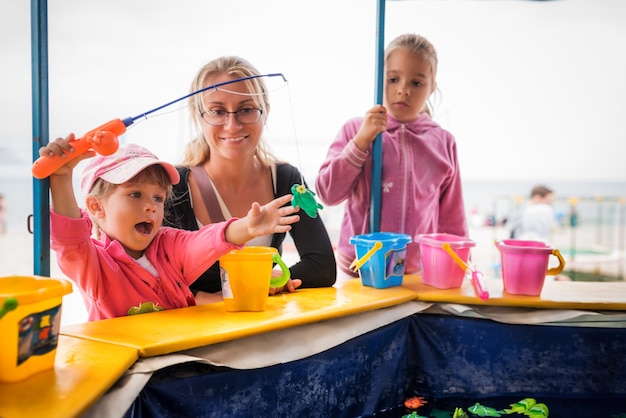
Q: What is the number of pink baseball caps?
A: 1